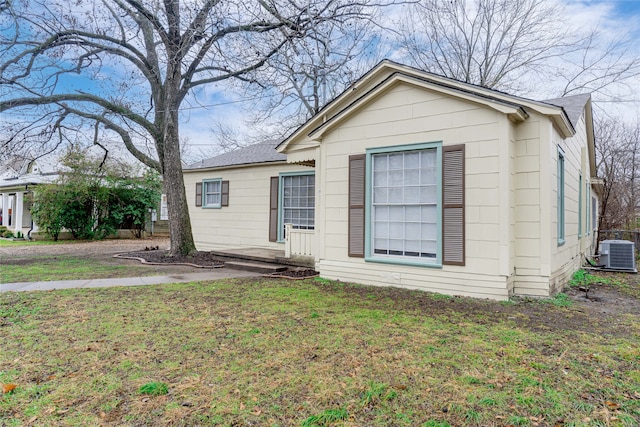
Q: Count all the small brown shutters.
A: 2